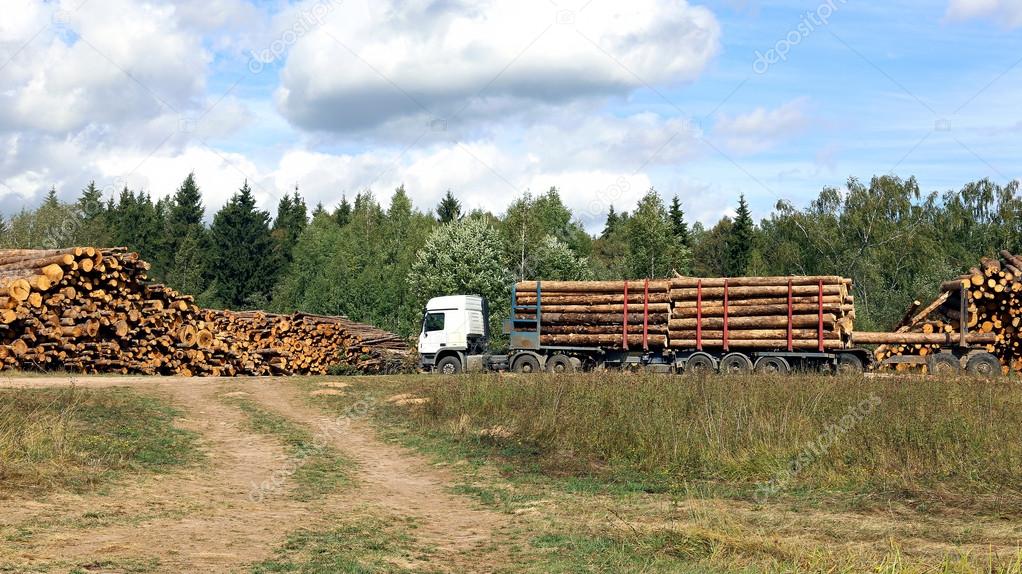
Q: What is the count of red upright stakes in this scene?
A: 6